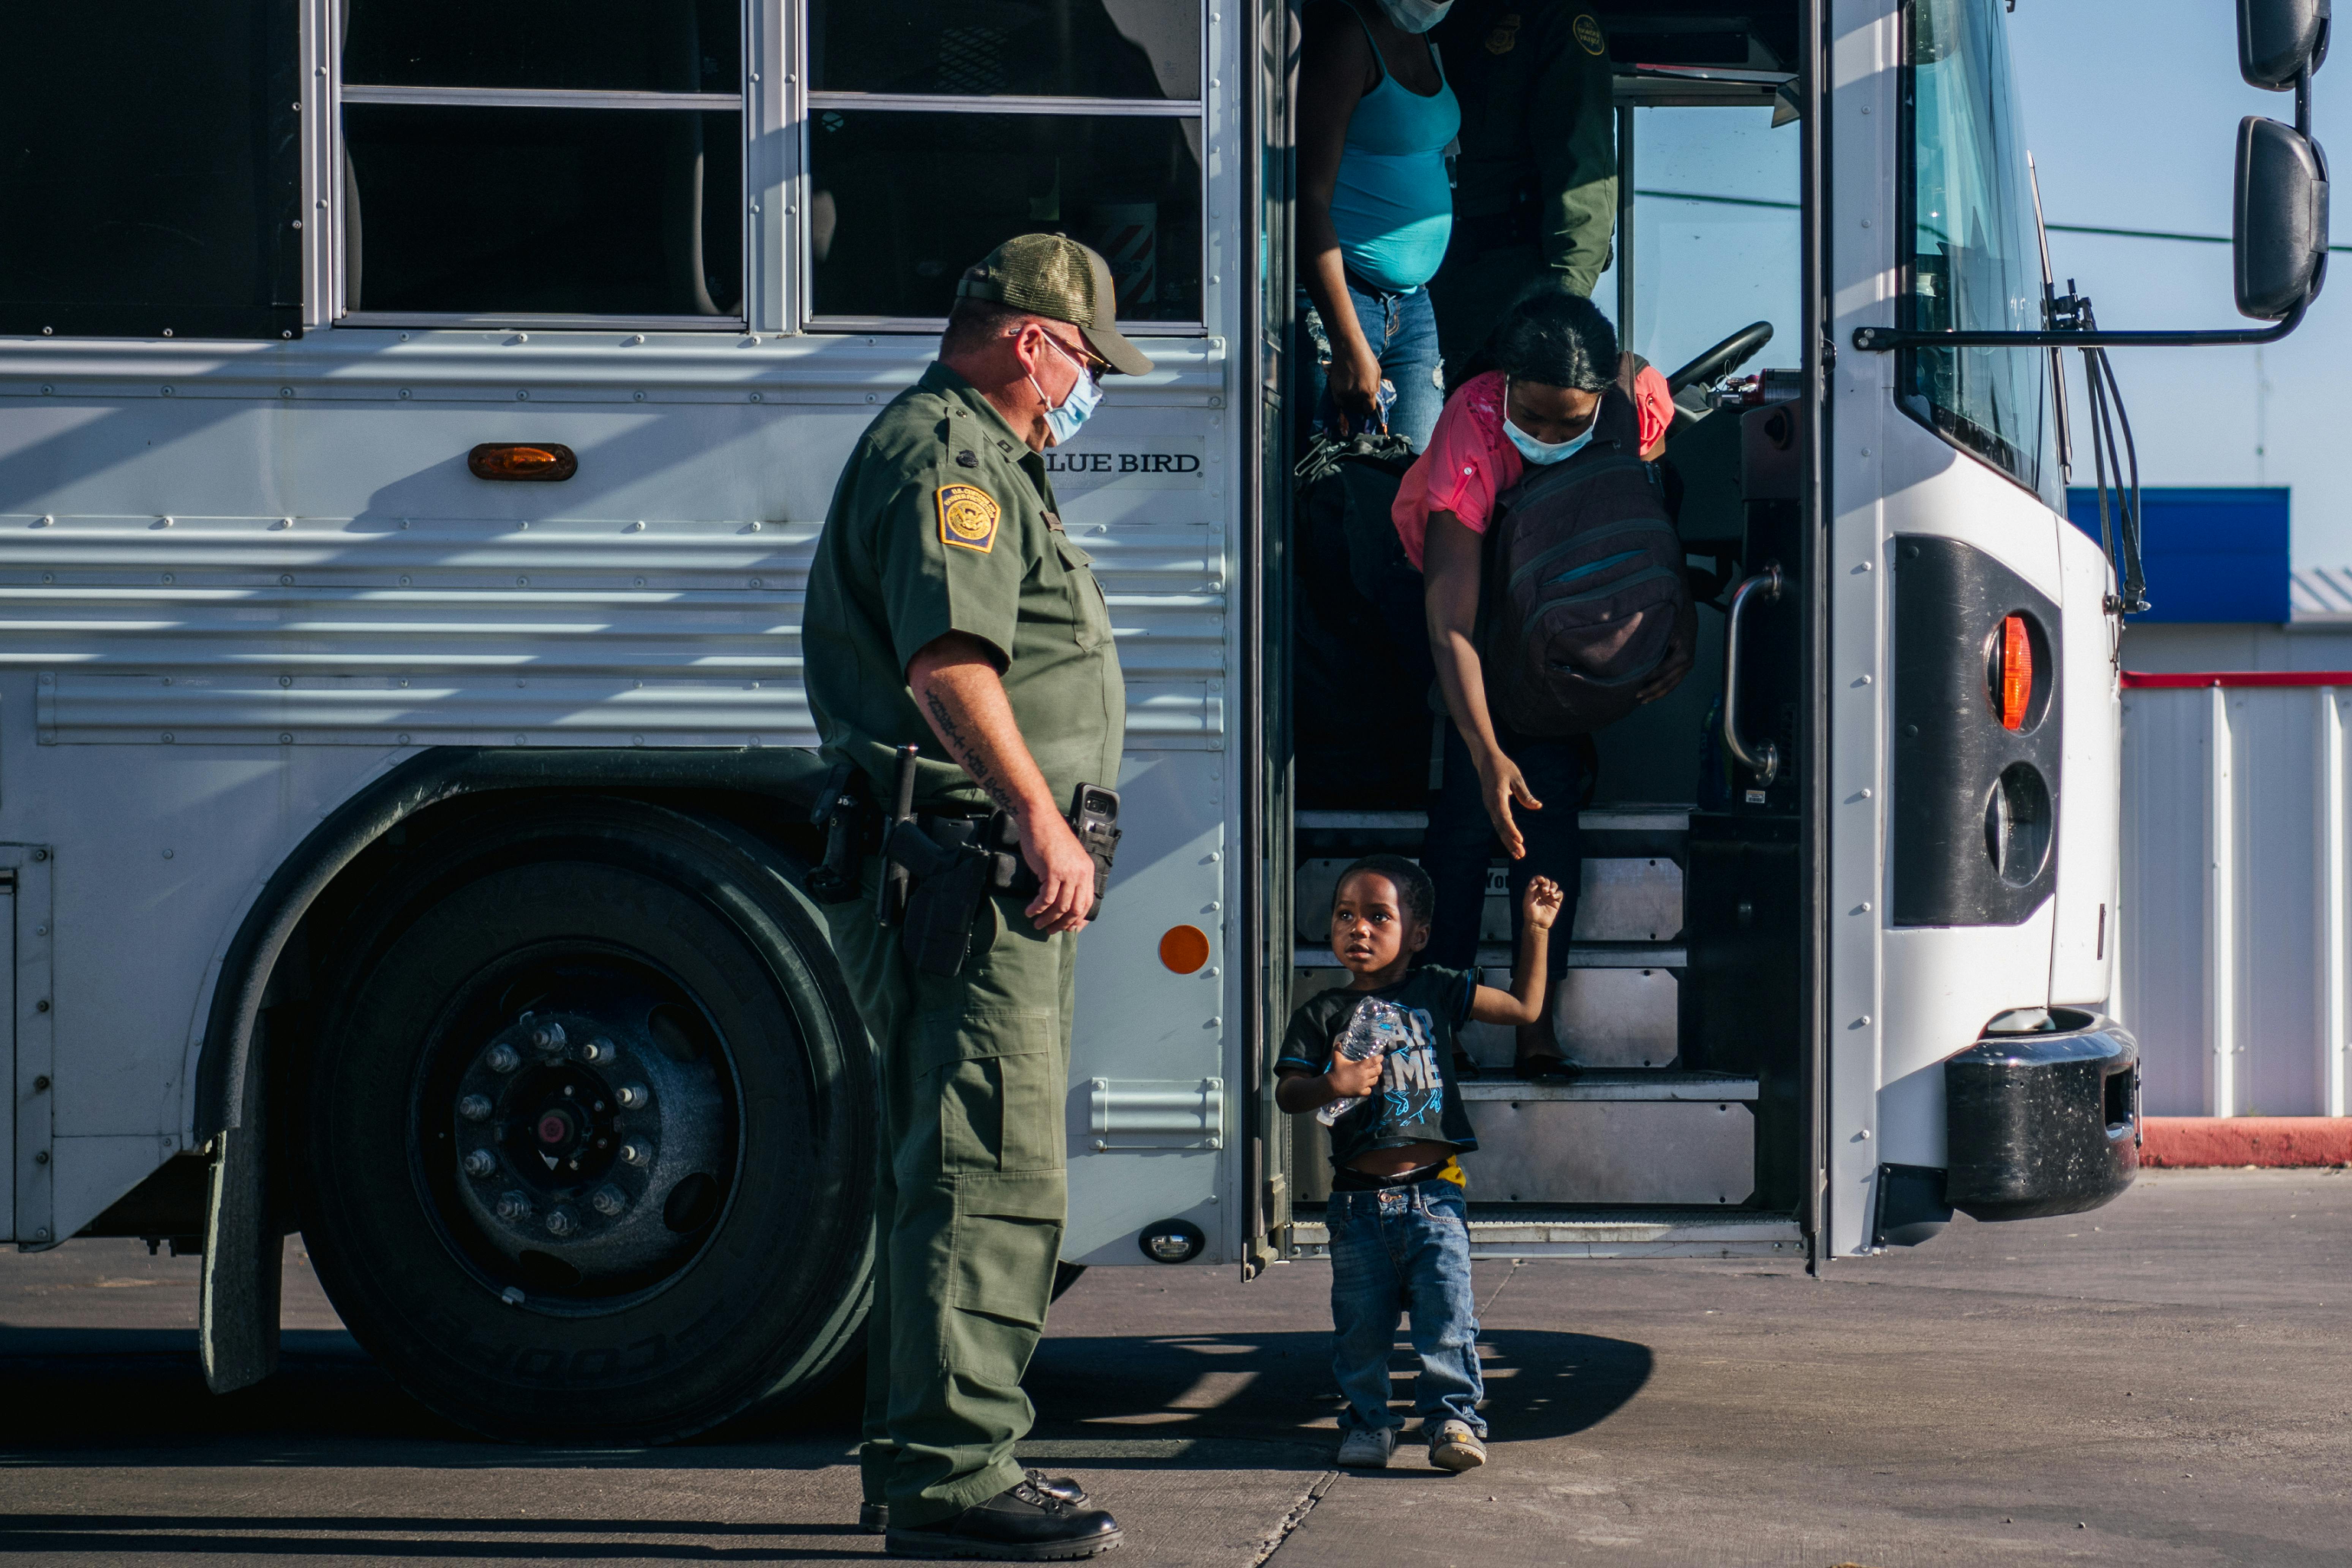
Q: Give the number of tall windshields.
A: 1